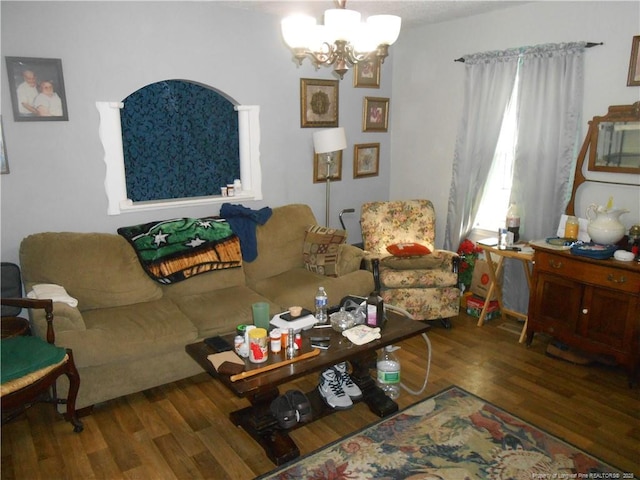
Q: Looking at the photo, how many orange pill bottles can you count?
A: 2